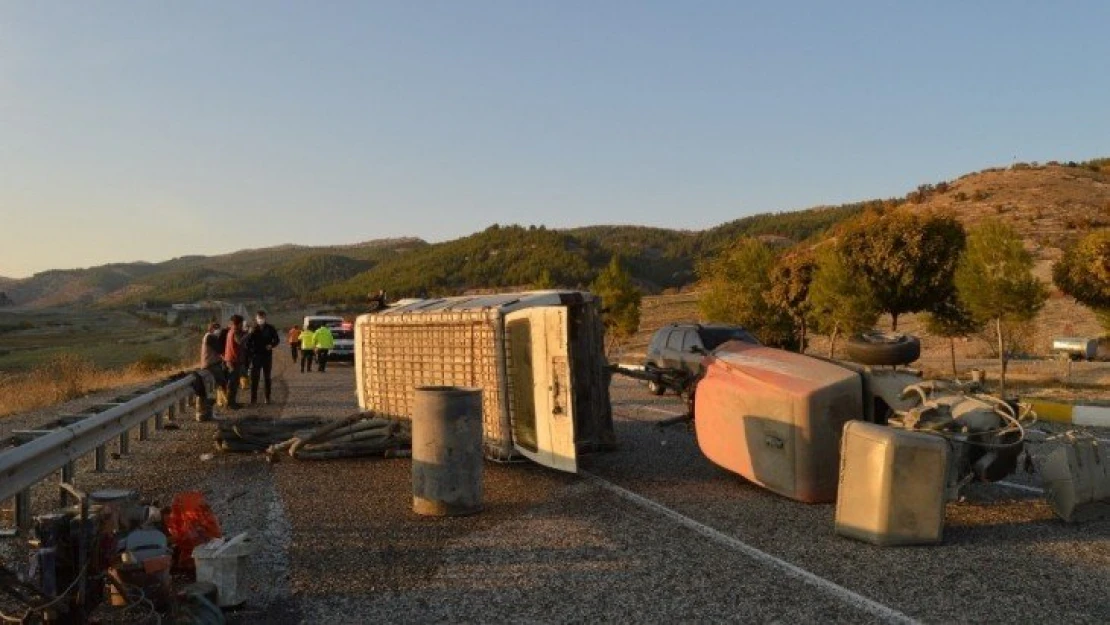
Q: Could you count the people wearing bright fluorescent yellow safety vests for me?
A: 2